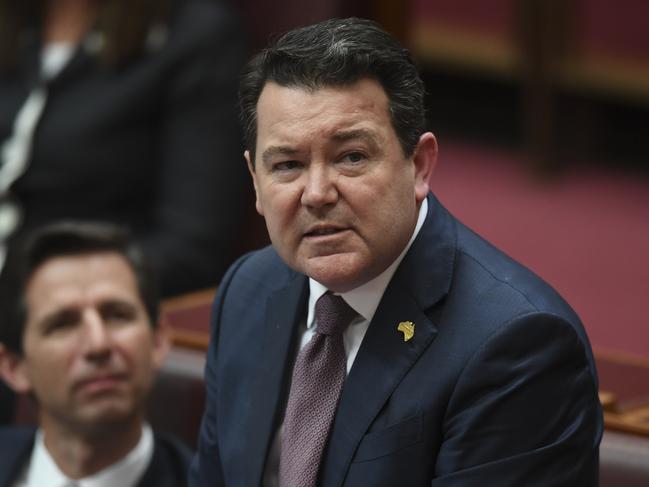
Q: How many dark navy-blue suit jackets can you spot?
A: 2